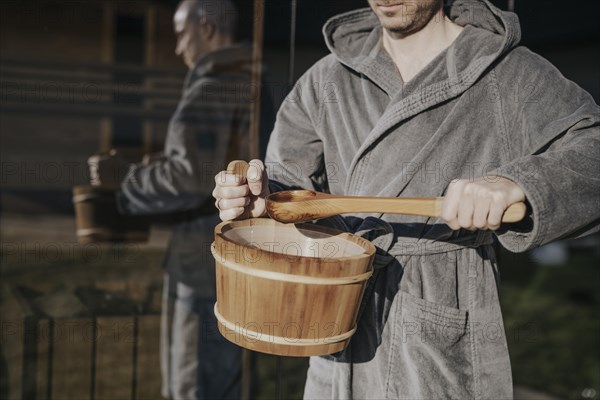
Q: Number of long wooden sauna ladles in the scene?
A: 1